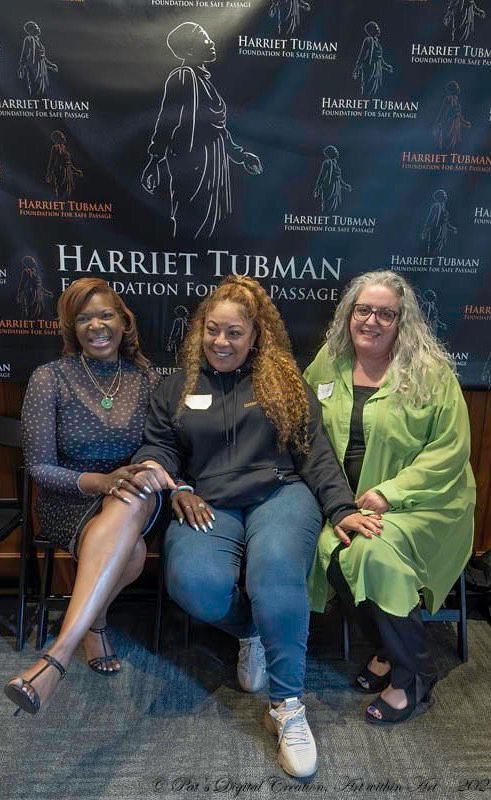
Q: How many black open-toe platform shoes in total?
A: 2